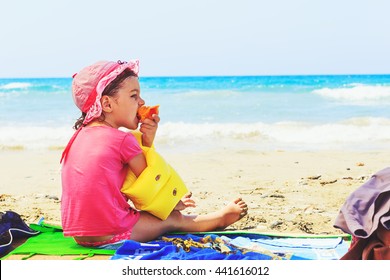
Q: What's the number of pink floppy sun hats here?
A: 1